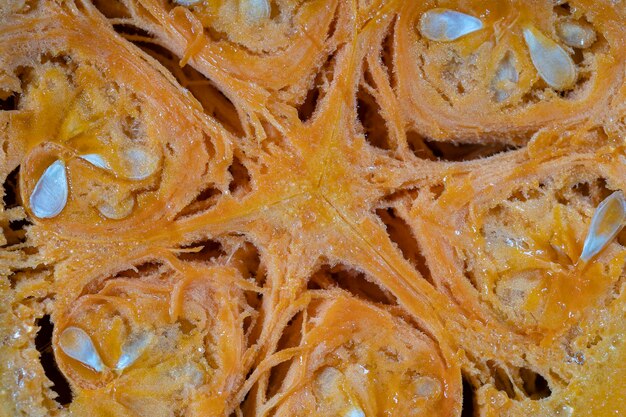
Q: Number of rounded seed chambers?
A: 6